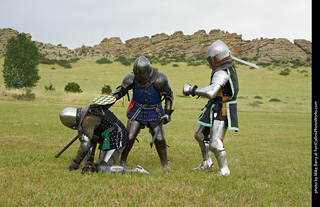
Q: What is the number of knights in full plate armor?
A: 3